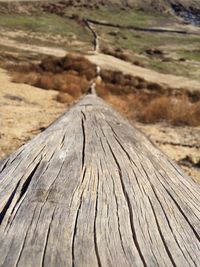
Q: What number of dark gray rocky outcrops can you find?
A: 1